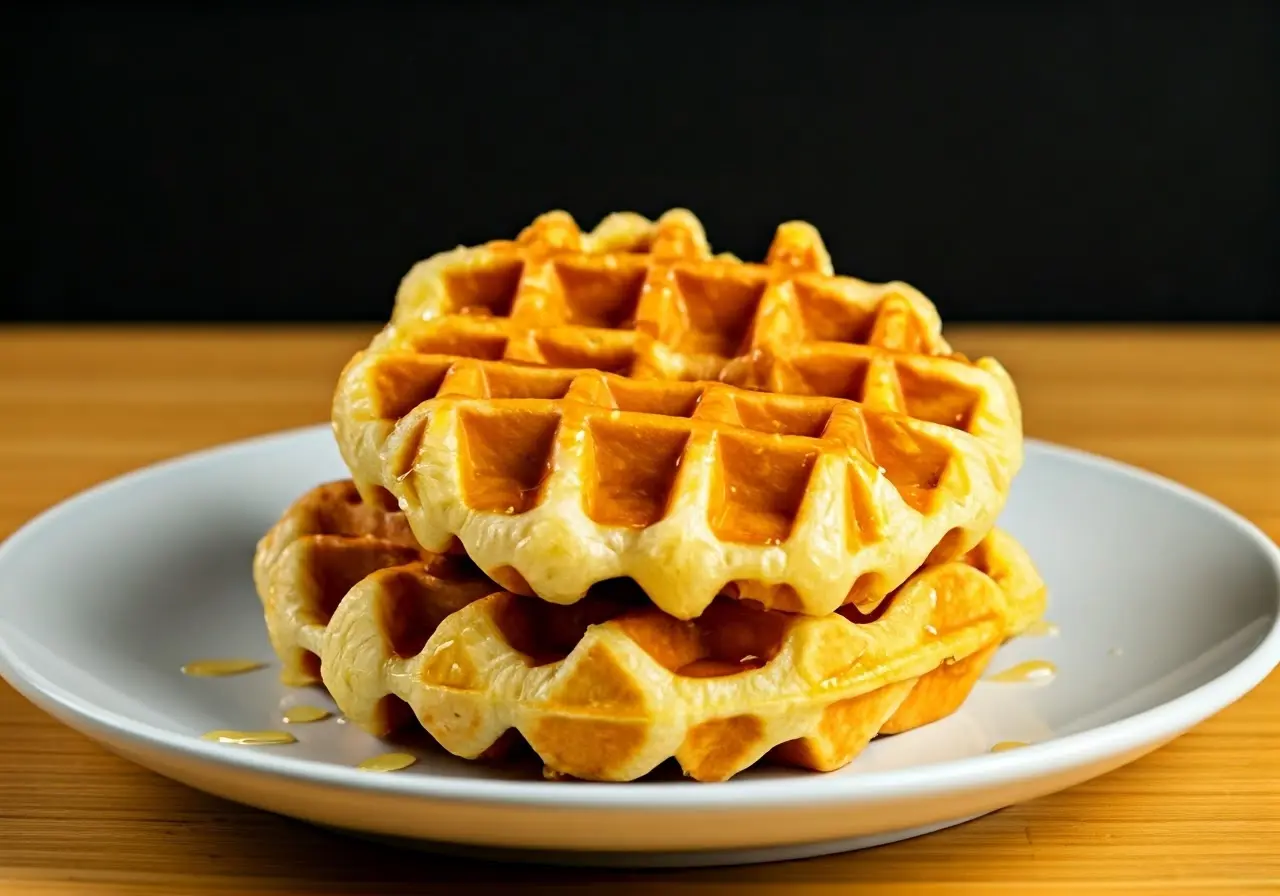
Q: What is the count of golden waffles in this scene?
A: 2